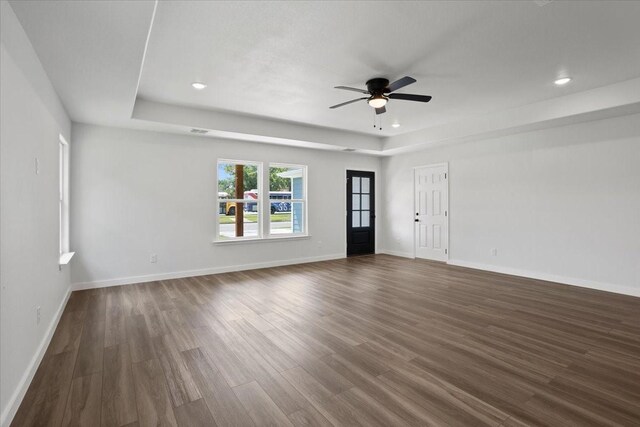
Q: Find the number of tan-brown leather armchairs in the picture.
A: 0